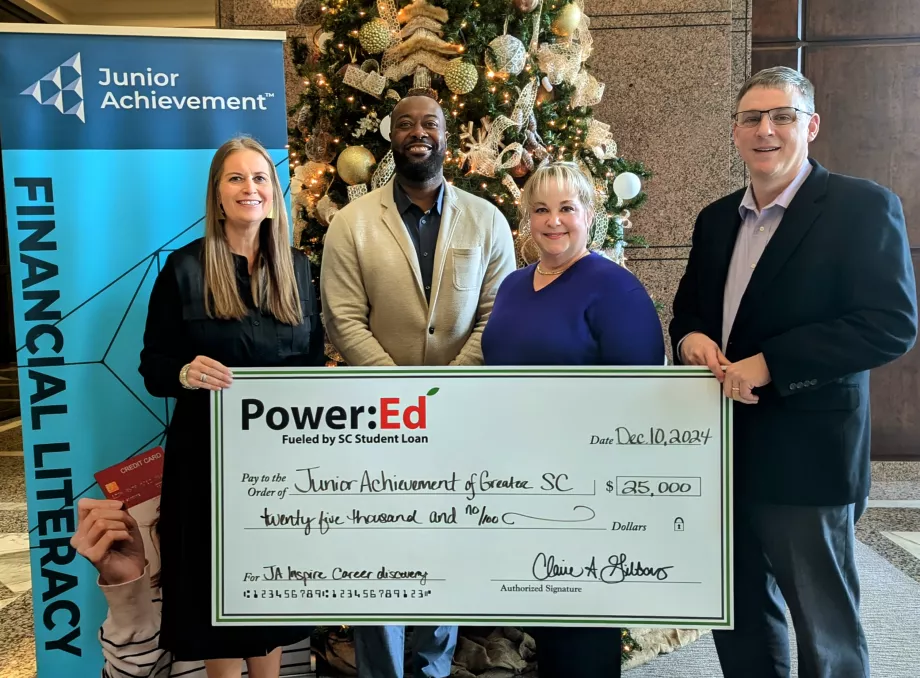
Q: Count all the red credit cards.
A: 1